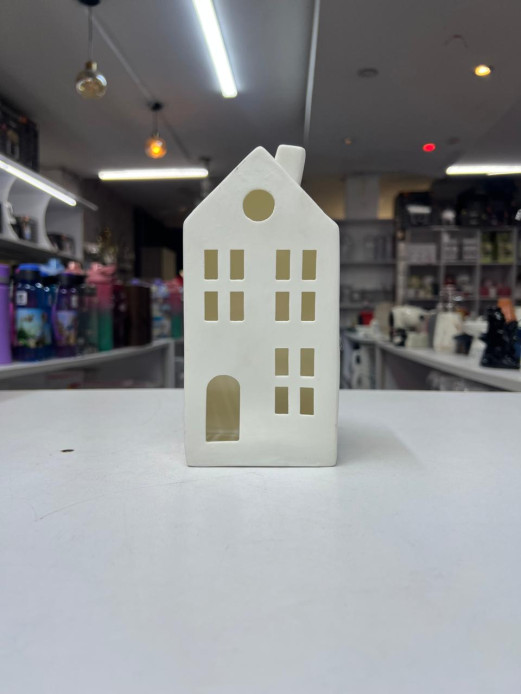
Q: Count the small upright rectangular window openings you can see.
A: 12